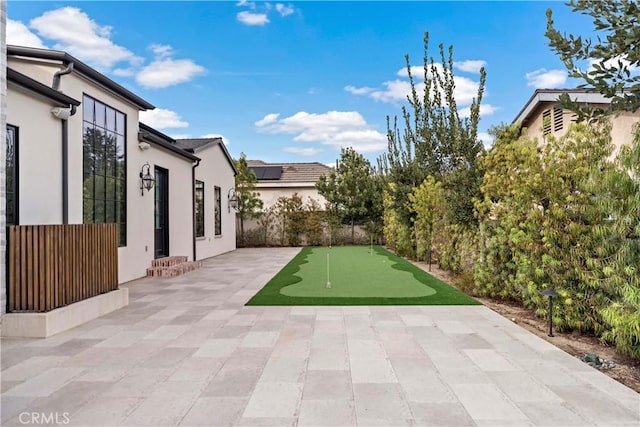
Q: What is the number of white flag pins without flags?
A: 3